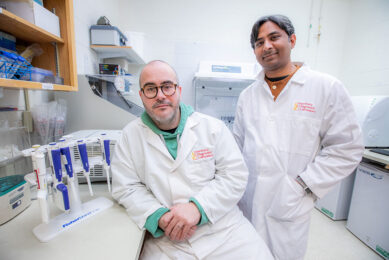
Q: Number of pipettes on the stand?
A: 5